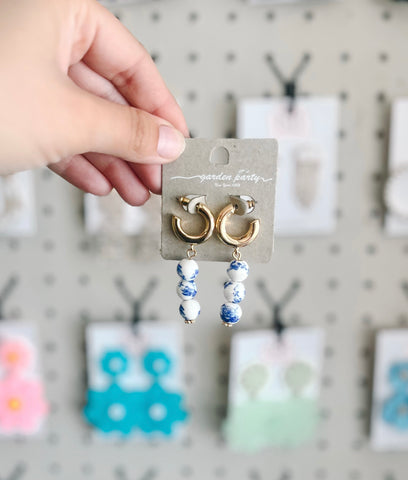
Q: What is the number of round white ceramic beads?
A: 6